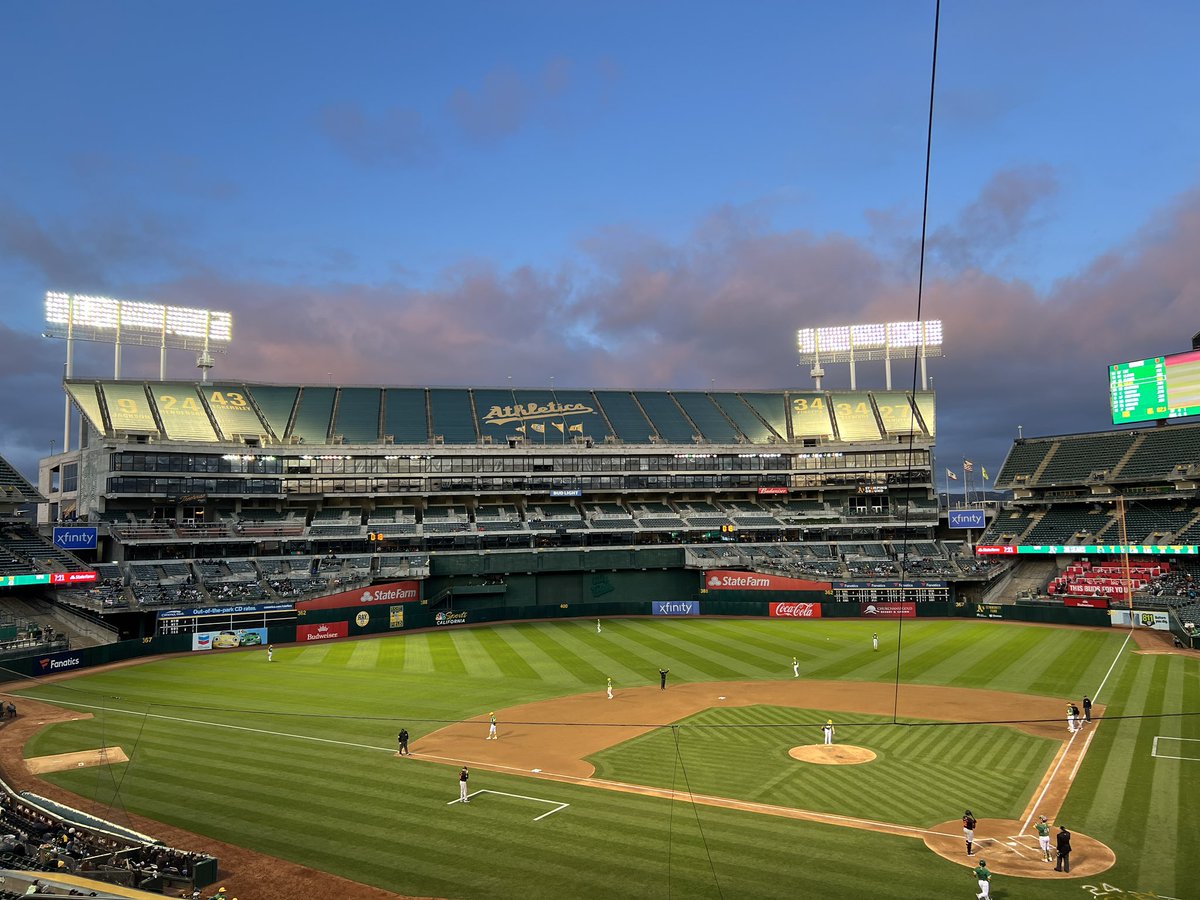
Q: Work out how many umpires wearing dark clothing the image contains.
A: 4